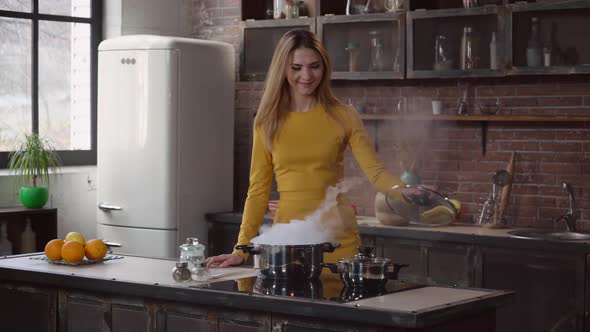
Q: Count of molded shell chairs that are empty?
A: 0